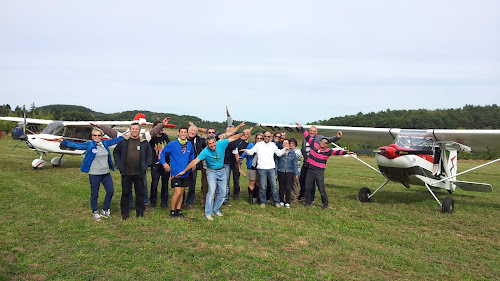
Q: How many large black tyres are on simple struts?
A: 2